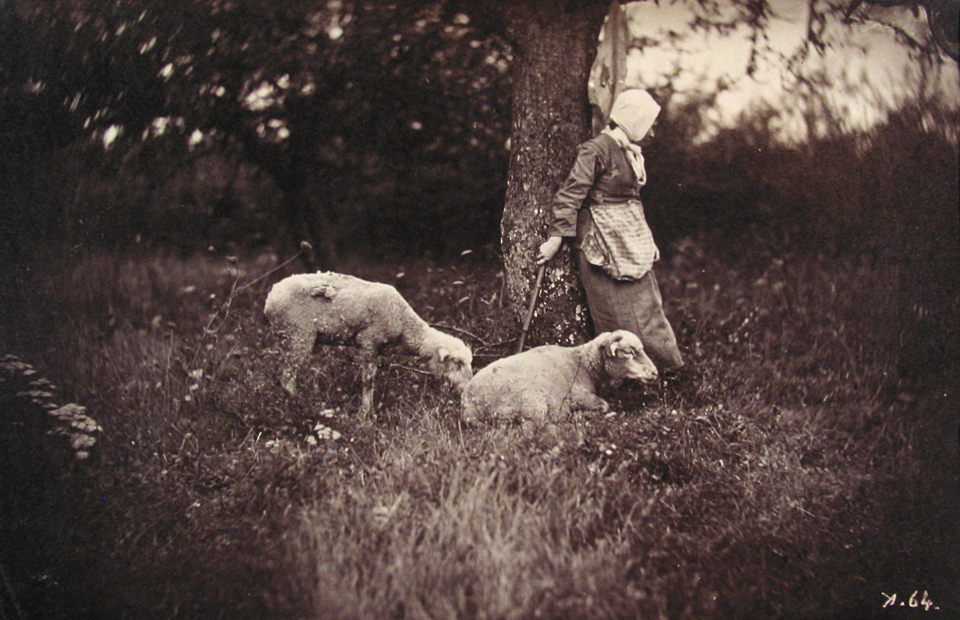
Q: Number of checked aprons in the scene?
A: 1